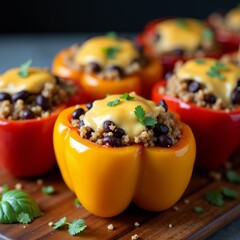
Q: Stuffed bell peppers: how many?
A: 6